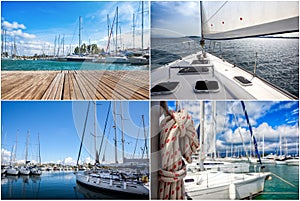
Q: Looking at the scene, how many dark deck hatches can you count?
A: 5